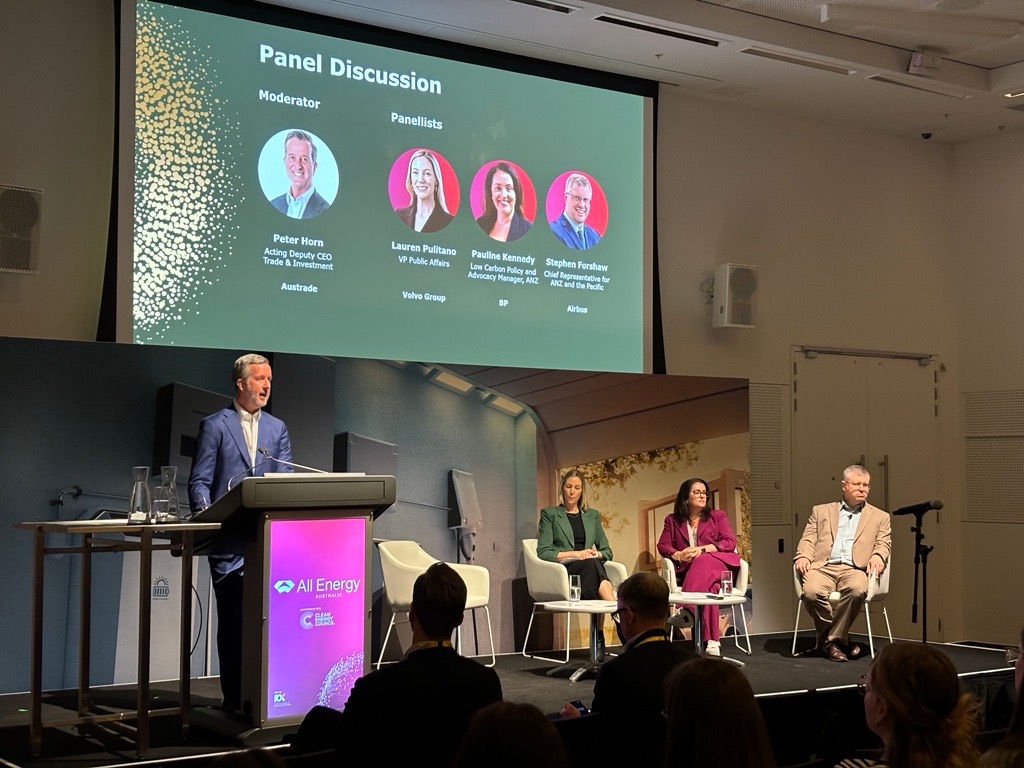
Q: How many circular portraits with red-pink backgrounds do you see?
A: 3